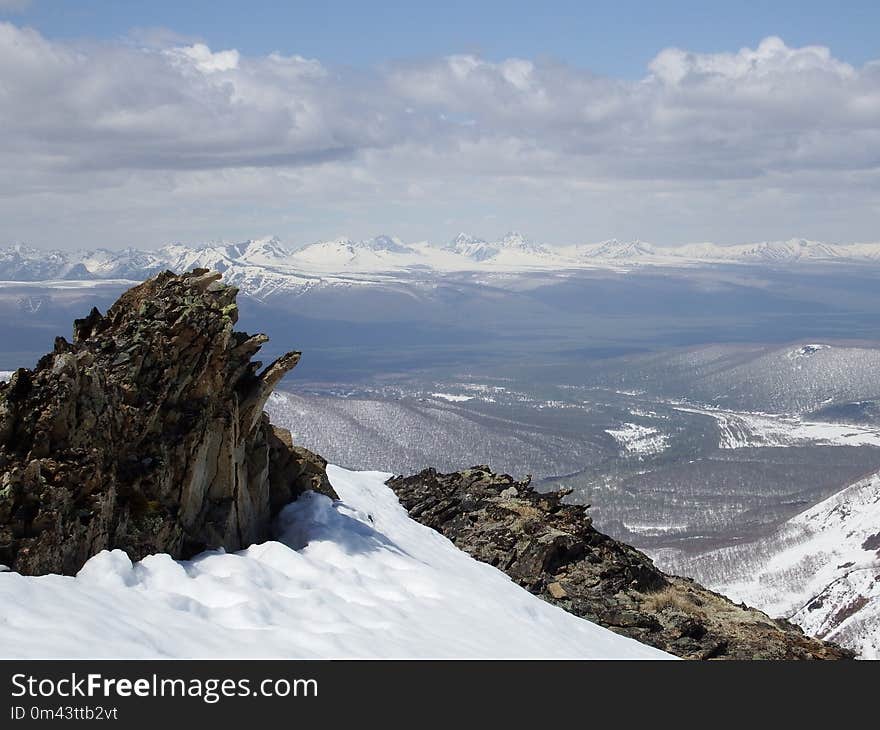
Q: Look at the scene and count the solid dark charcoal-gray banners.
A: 1